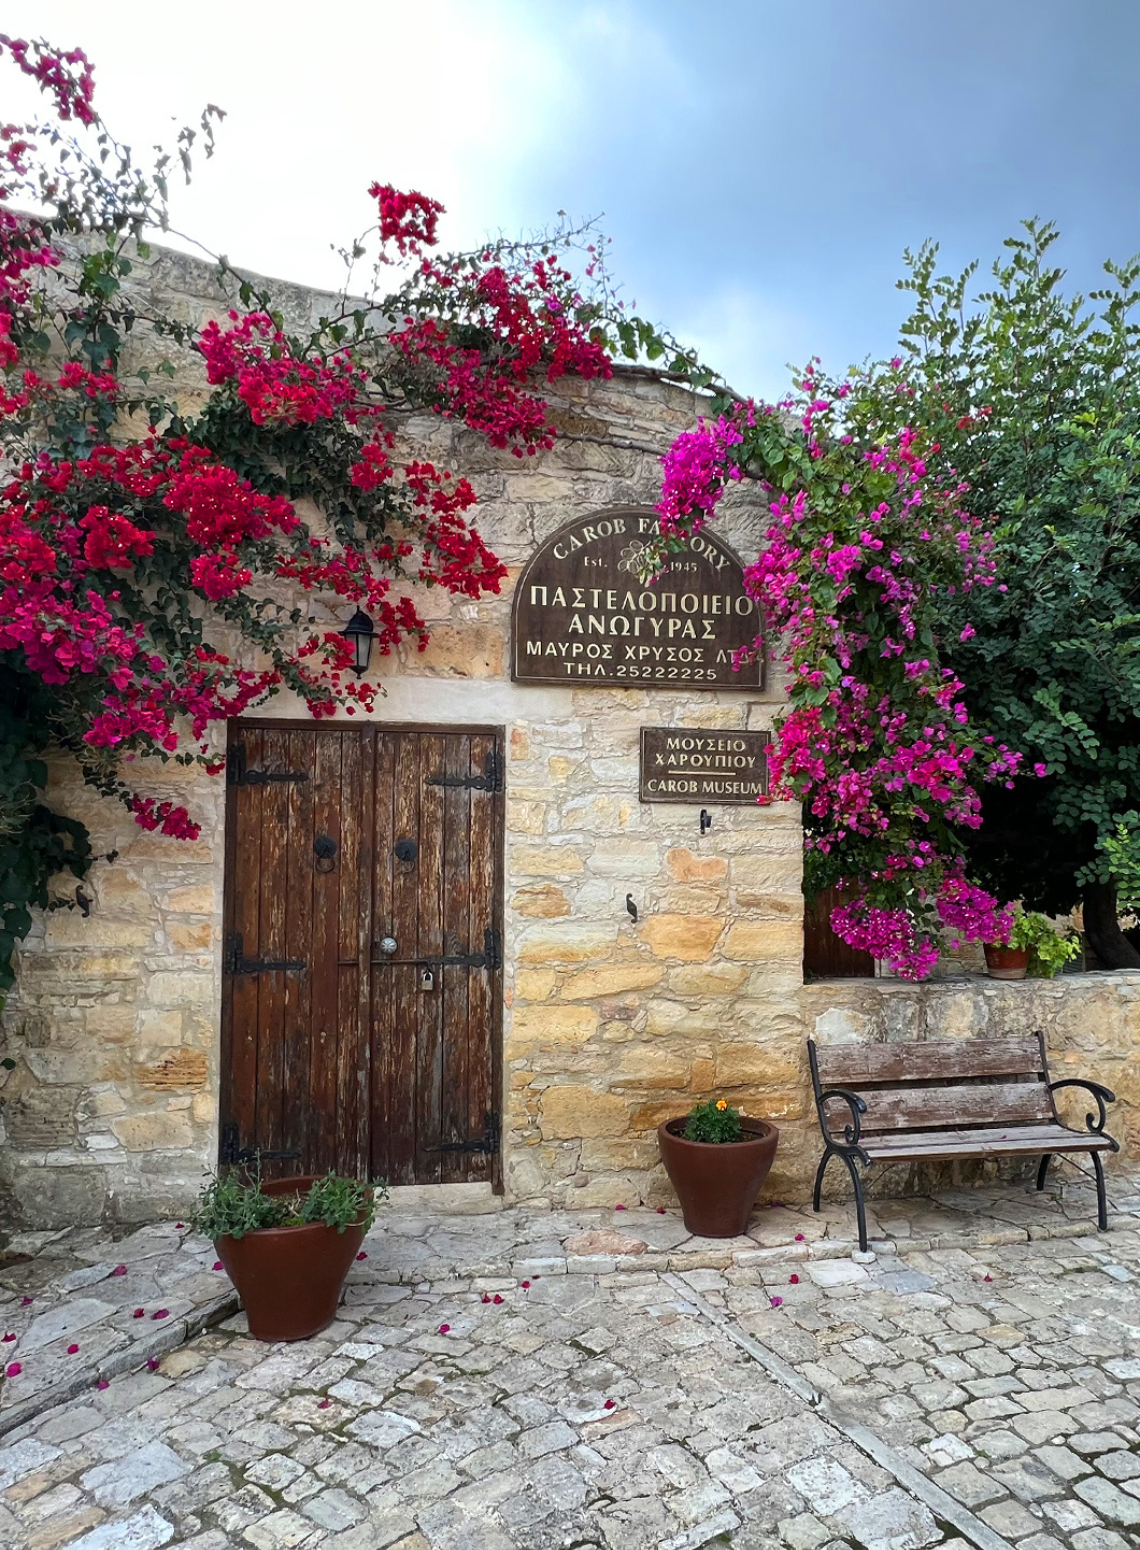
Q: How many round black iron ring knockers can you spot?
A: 2